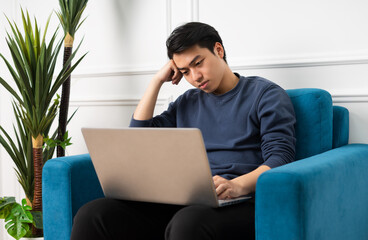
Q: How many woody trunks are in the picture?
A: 2